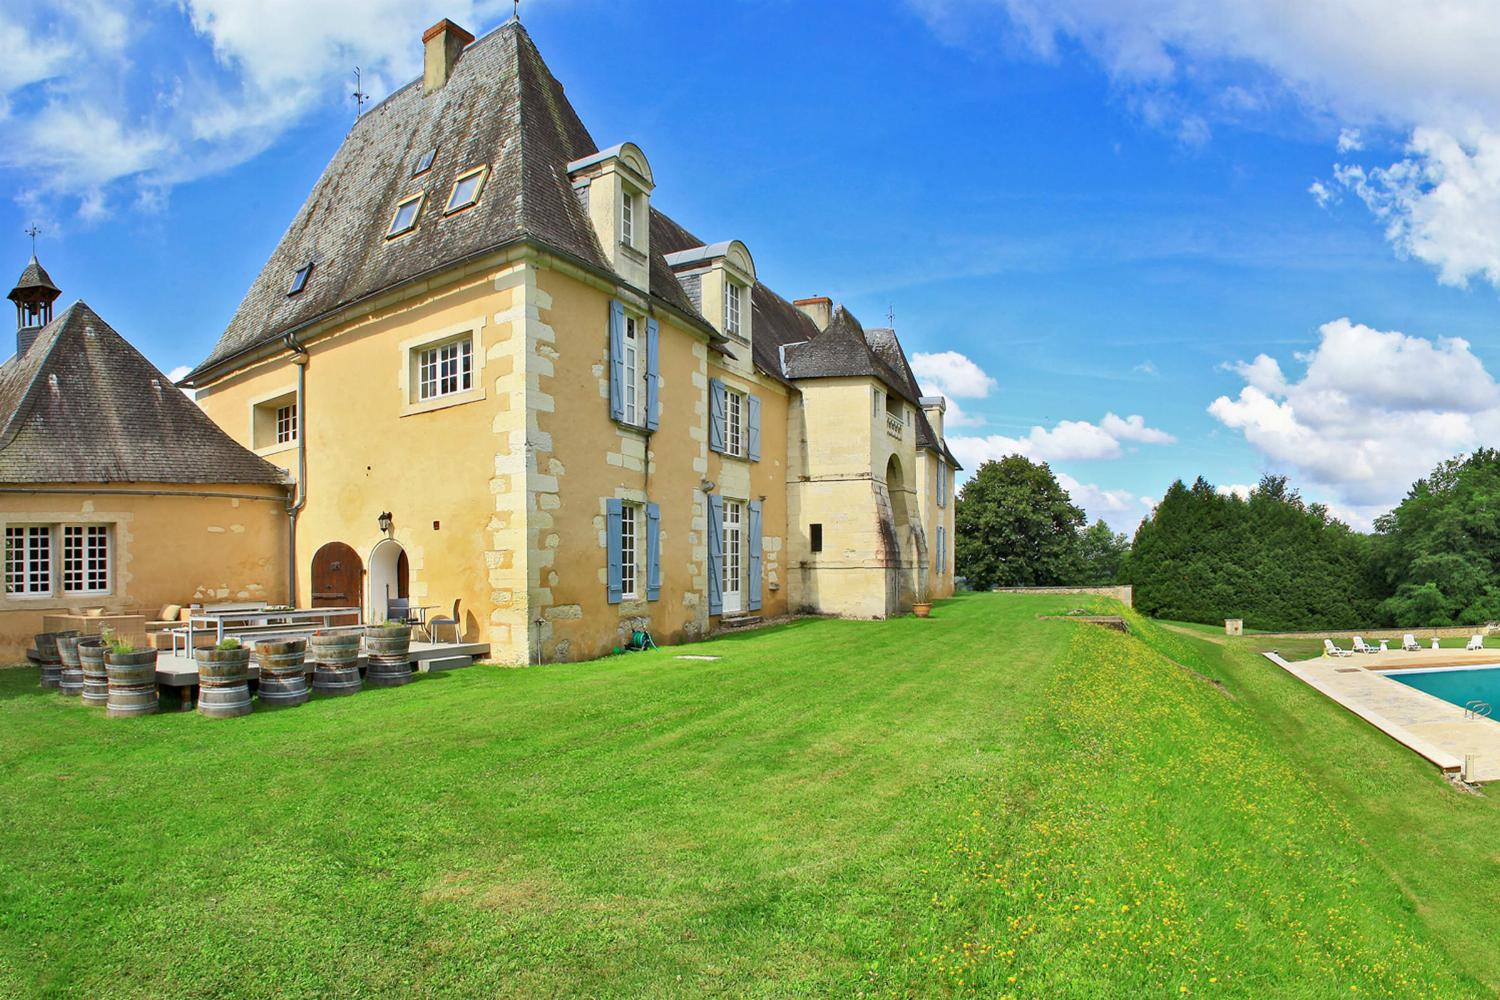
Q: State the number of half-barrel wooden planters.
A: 8